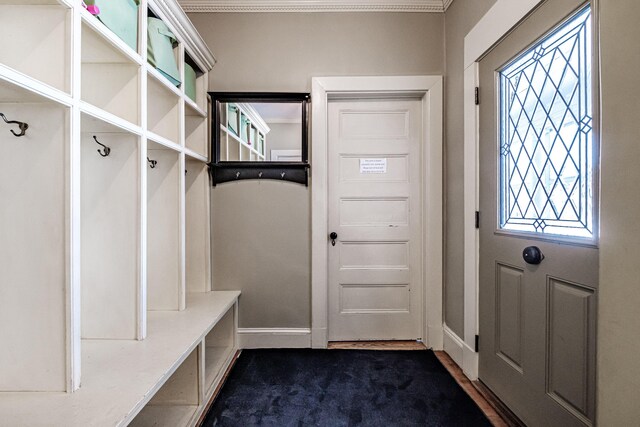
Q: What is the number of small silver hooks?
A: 3